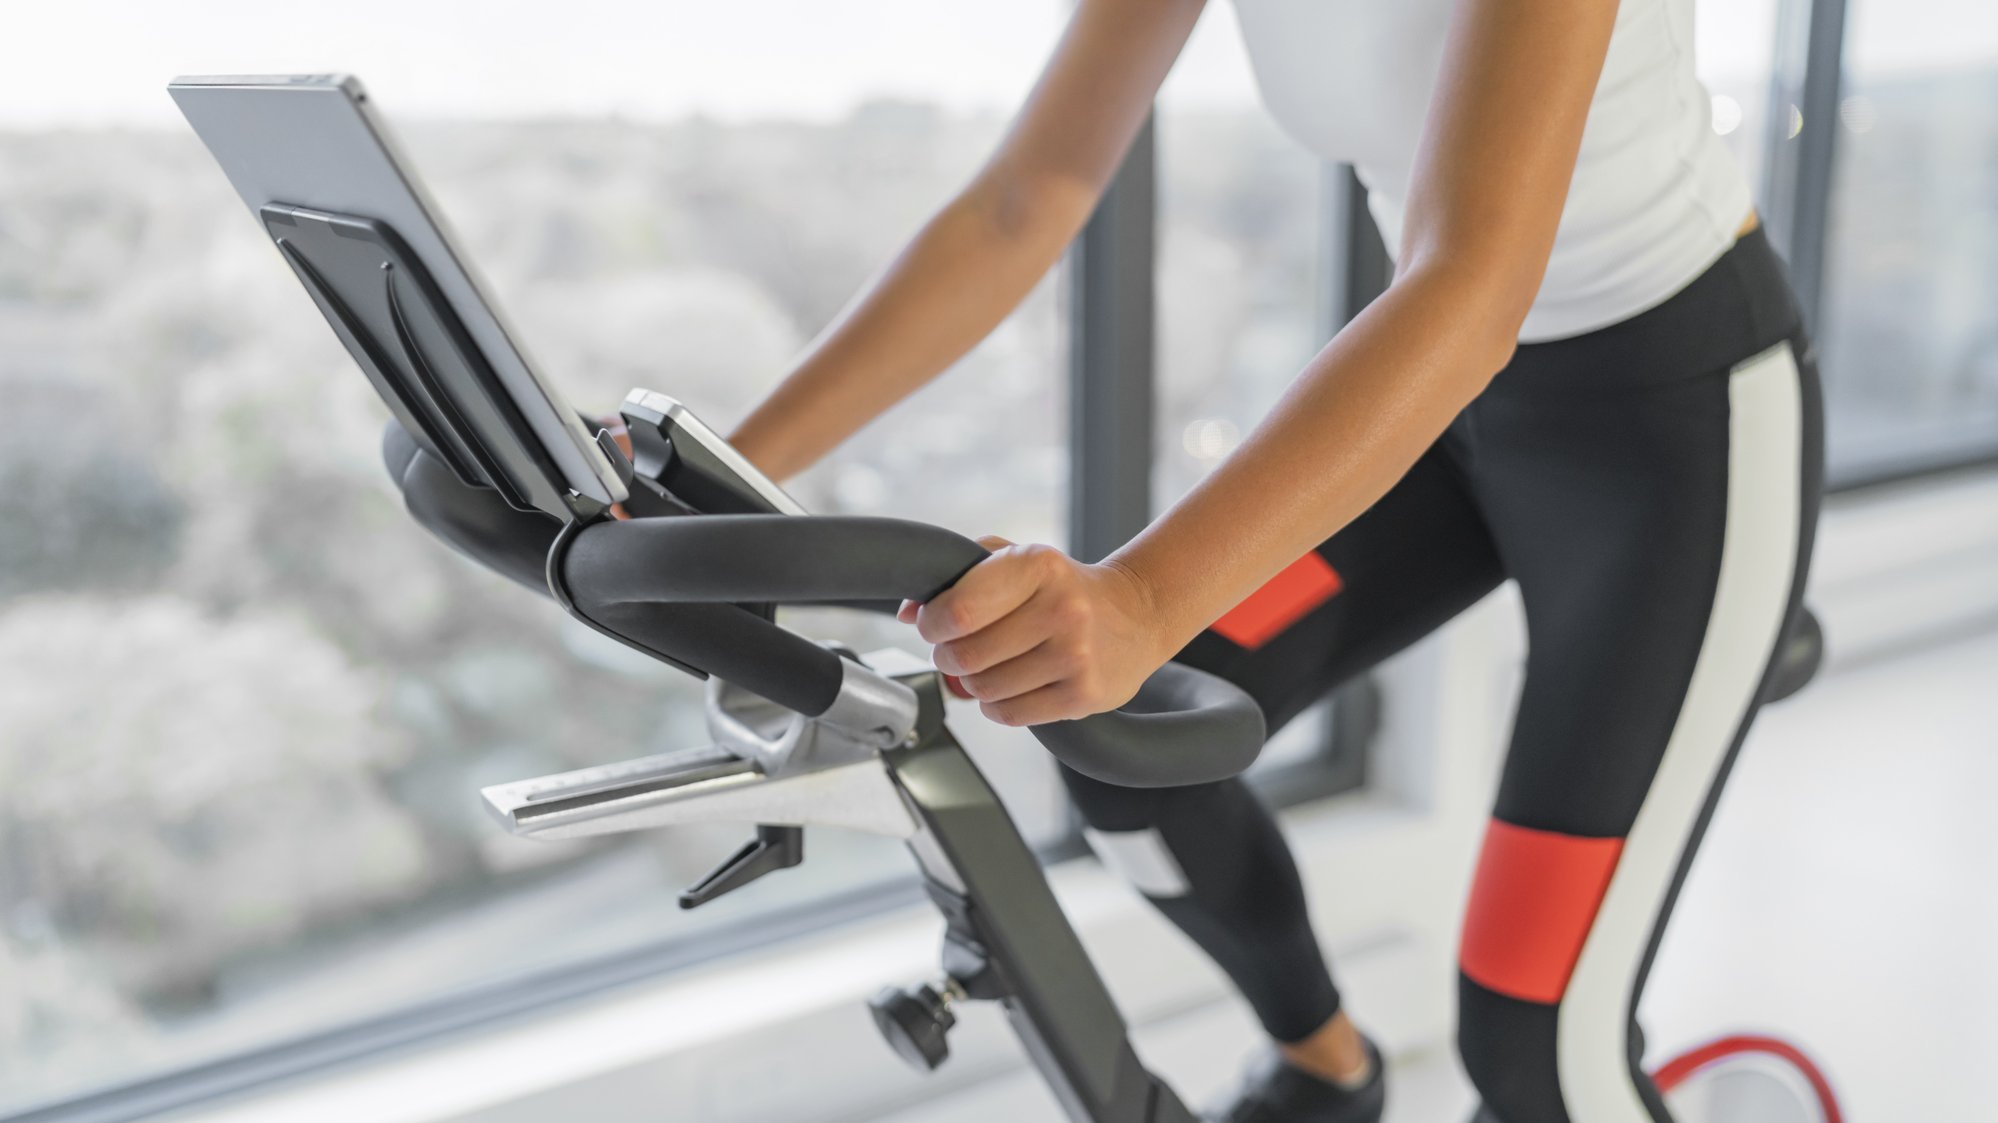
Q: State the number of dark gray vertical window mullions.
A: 3